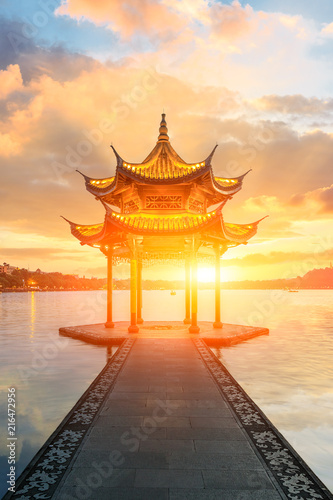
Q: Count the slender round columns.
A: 6